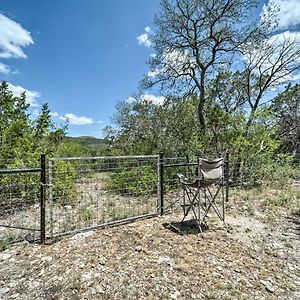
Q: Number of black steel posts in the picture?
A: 3